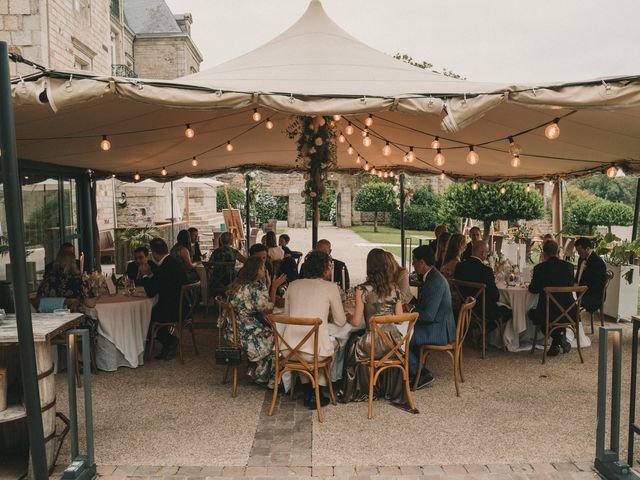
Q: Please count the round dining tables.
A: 4